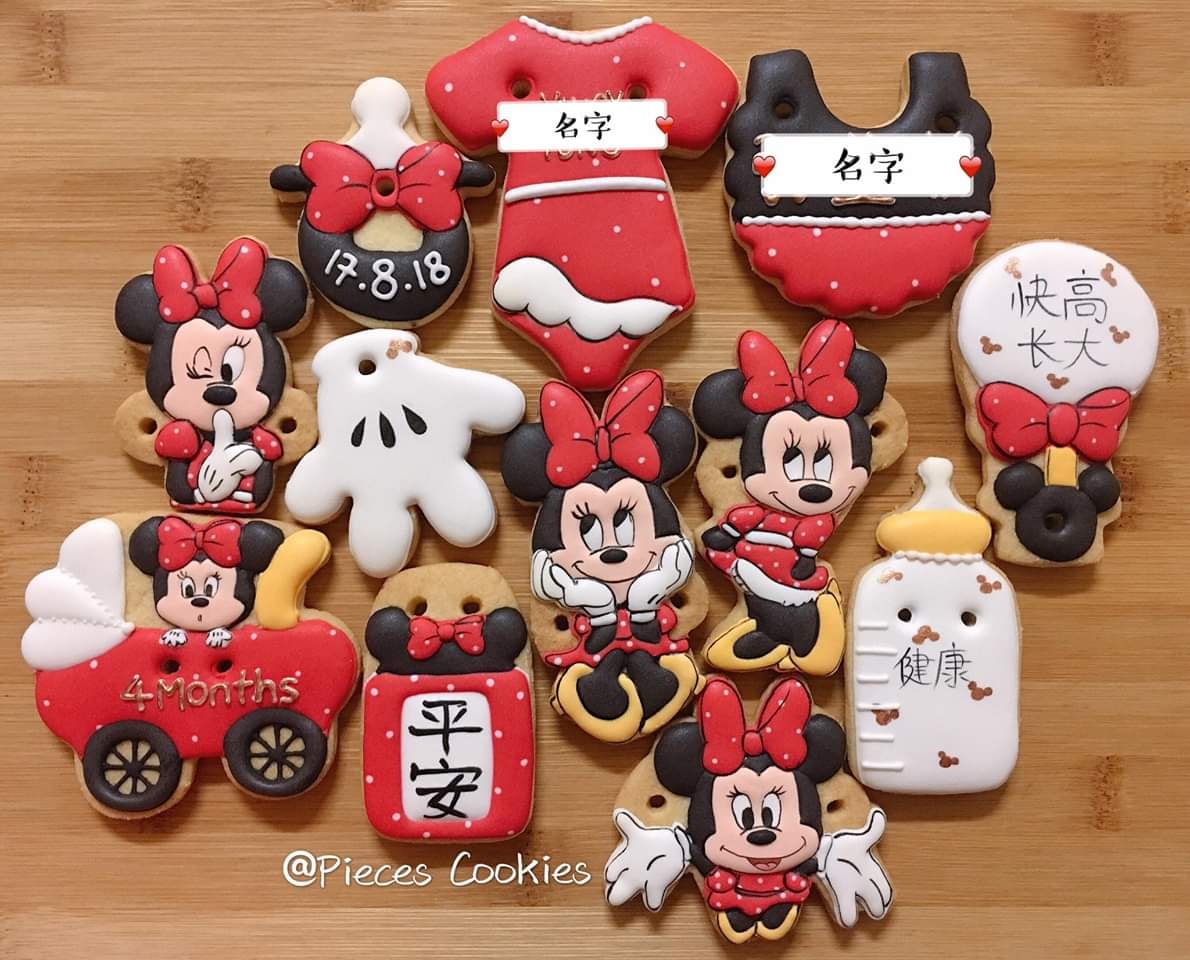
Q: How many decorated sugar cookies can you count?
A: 12